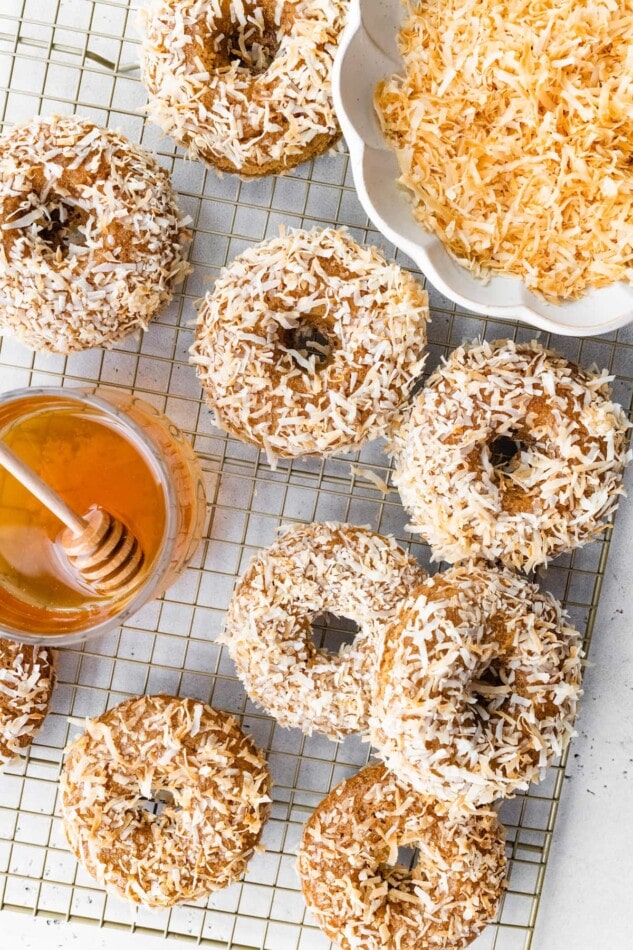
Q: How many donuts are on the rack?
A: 9